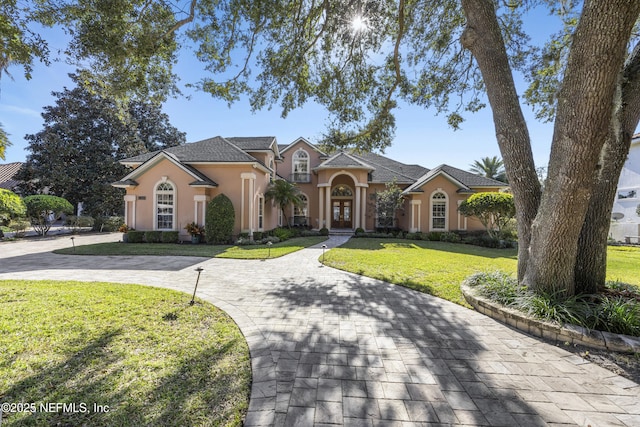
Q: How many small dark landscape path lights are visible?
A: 4